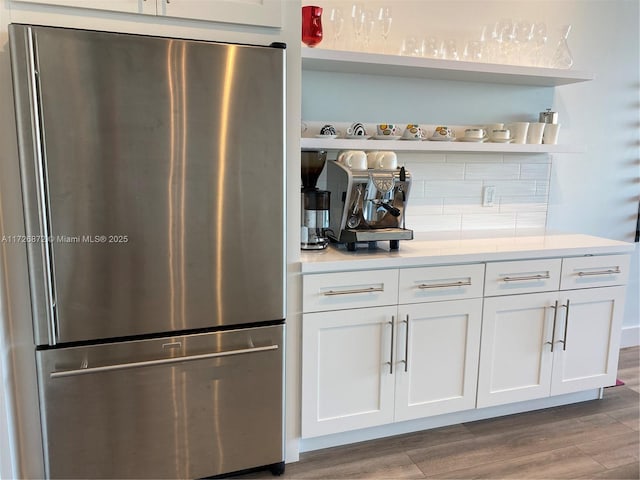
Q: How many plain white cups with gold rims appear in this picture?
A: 2